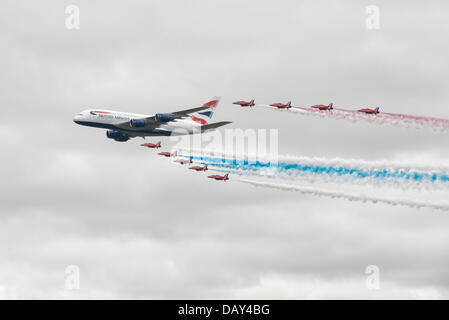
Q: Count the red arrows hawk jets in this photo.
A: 9